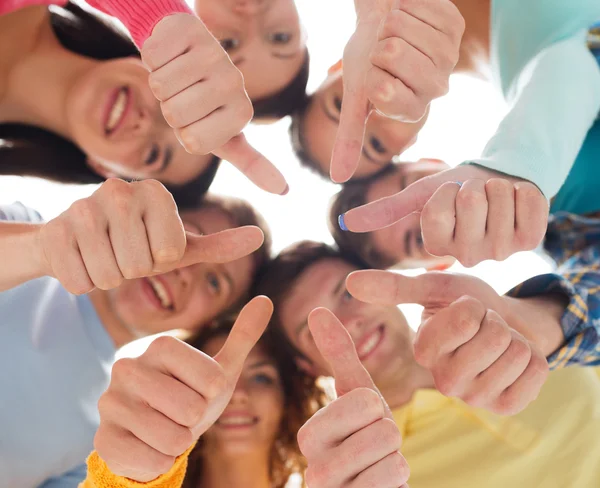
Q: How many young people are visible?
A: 7